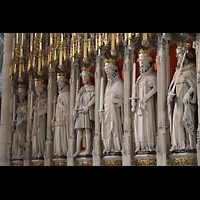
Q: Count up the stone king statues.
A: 7